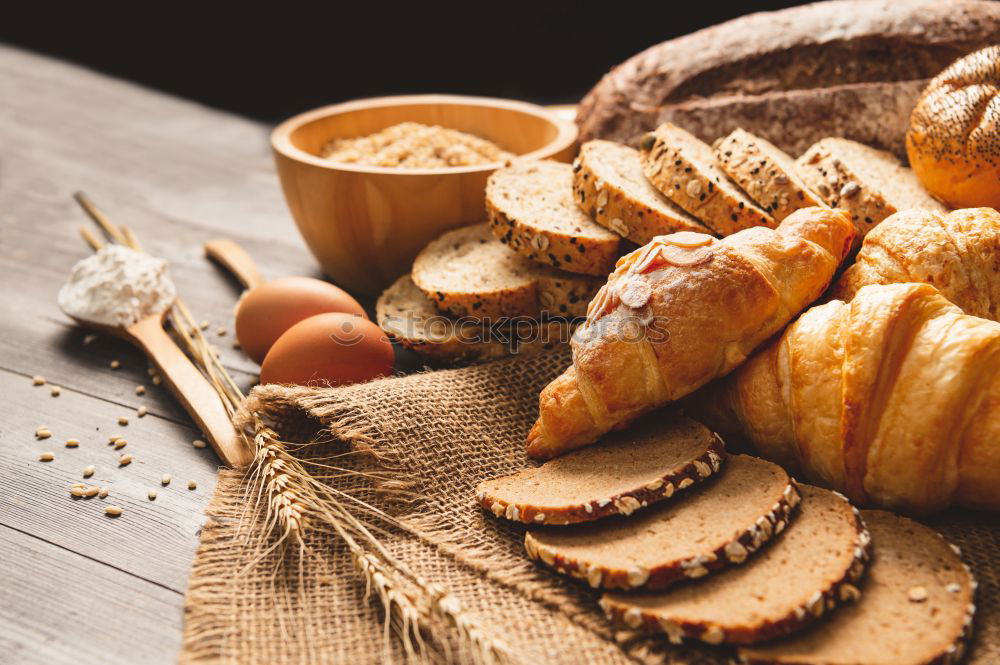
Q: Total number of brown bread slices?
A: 4